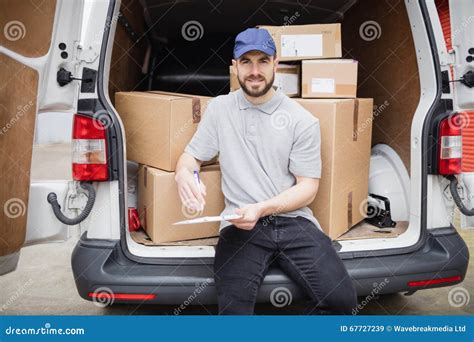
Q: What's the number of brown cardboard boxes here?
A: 6